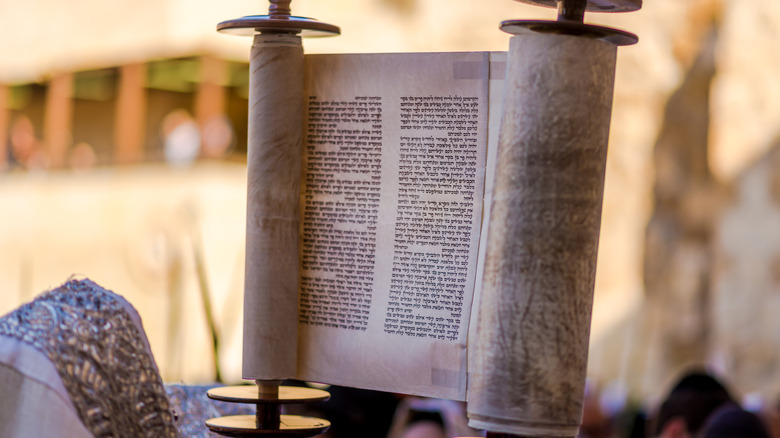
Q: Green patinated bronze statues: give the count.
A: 0